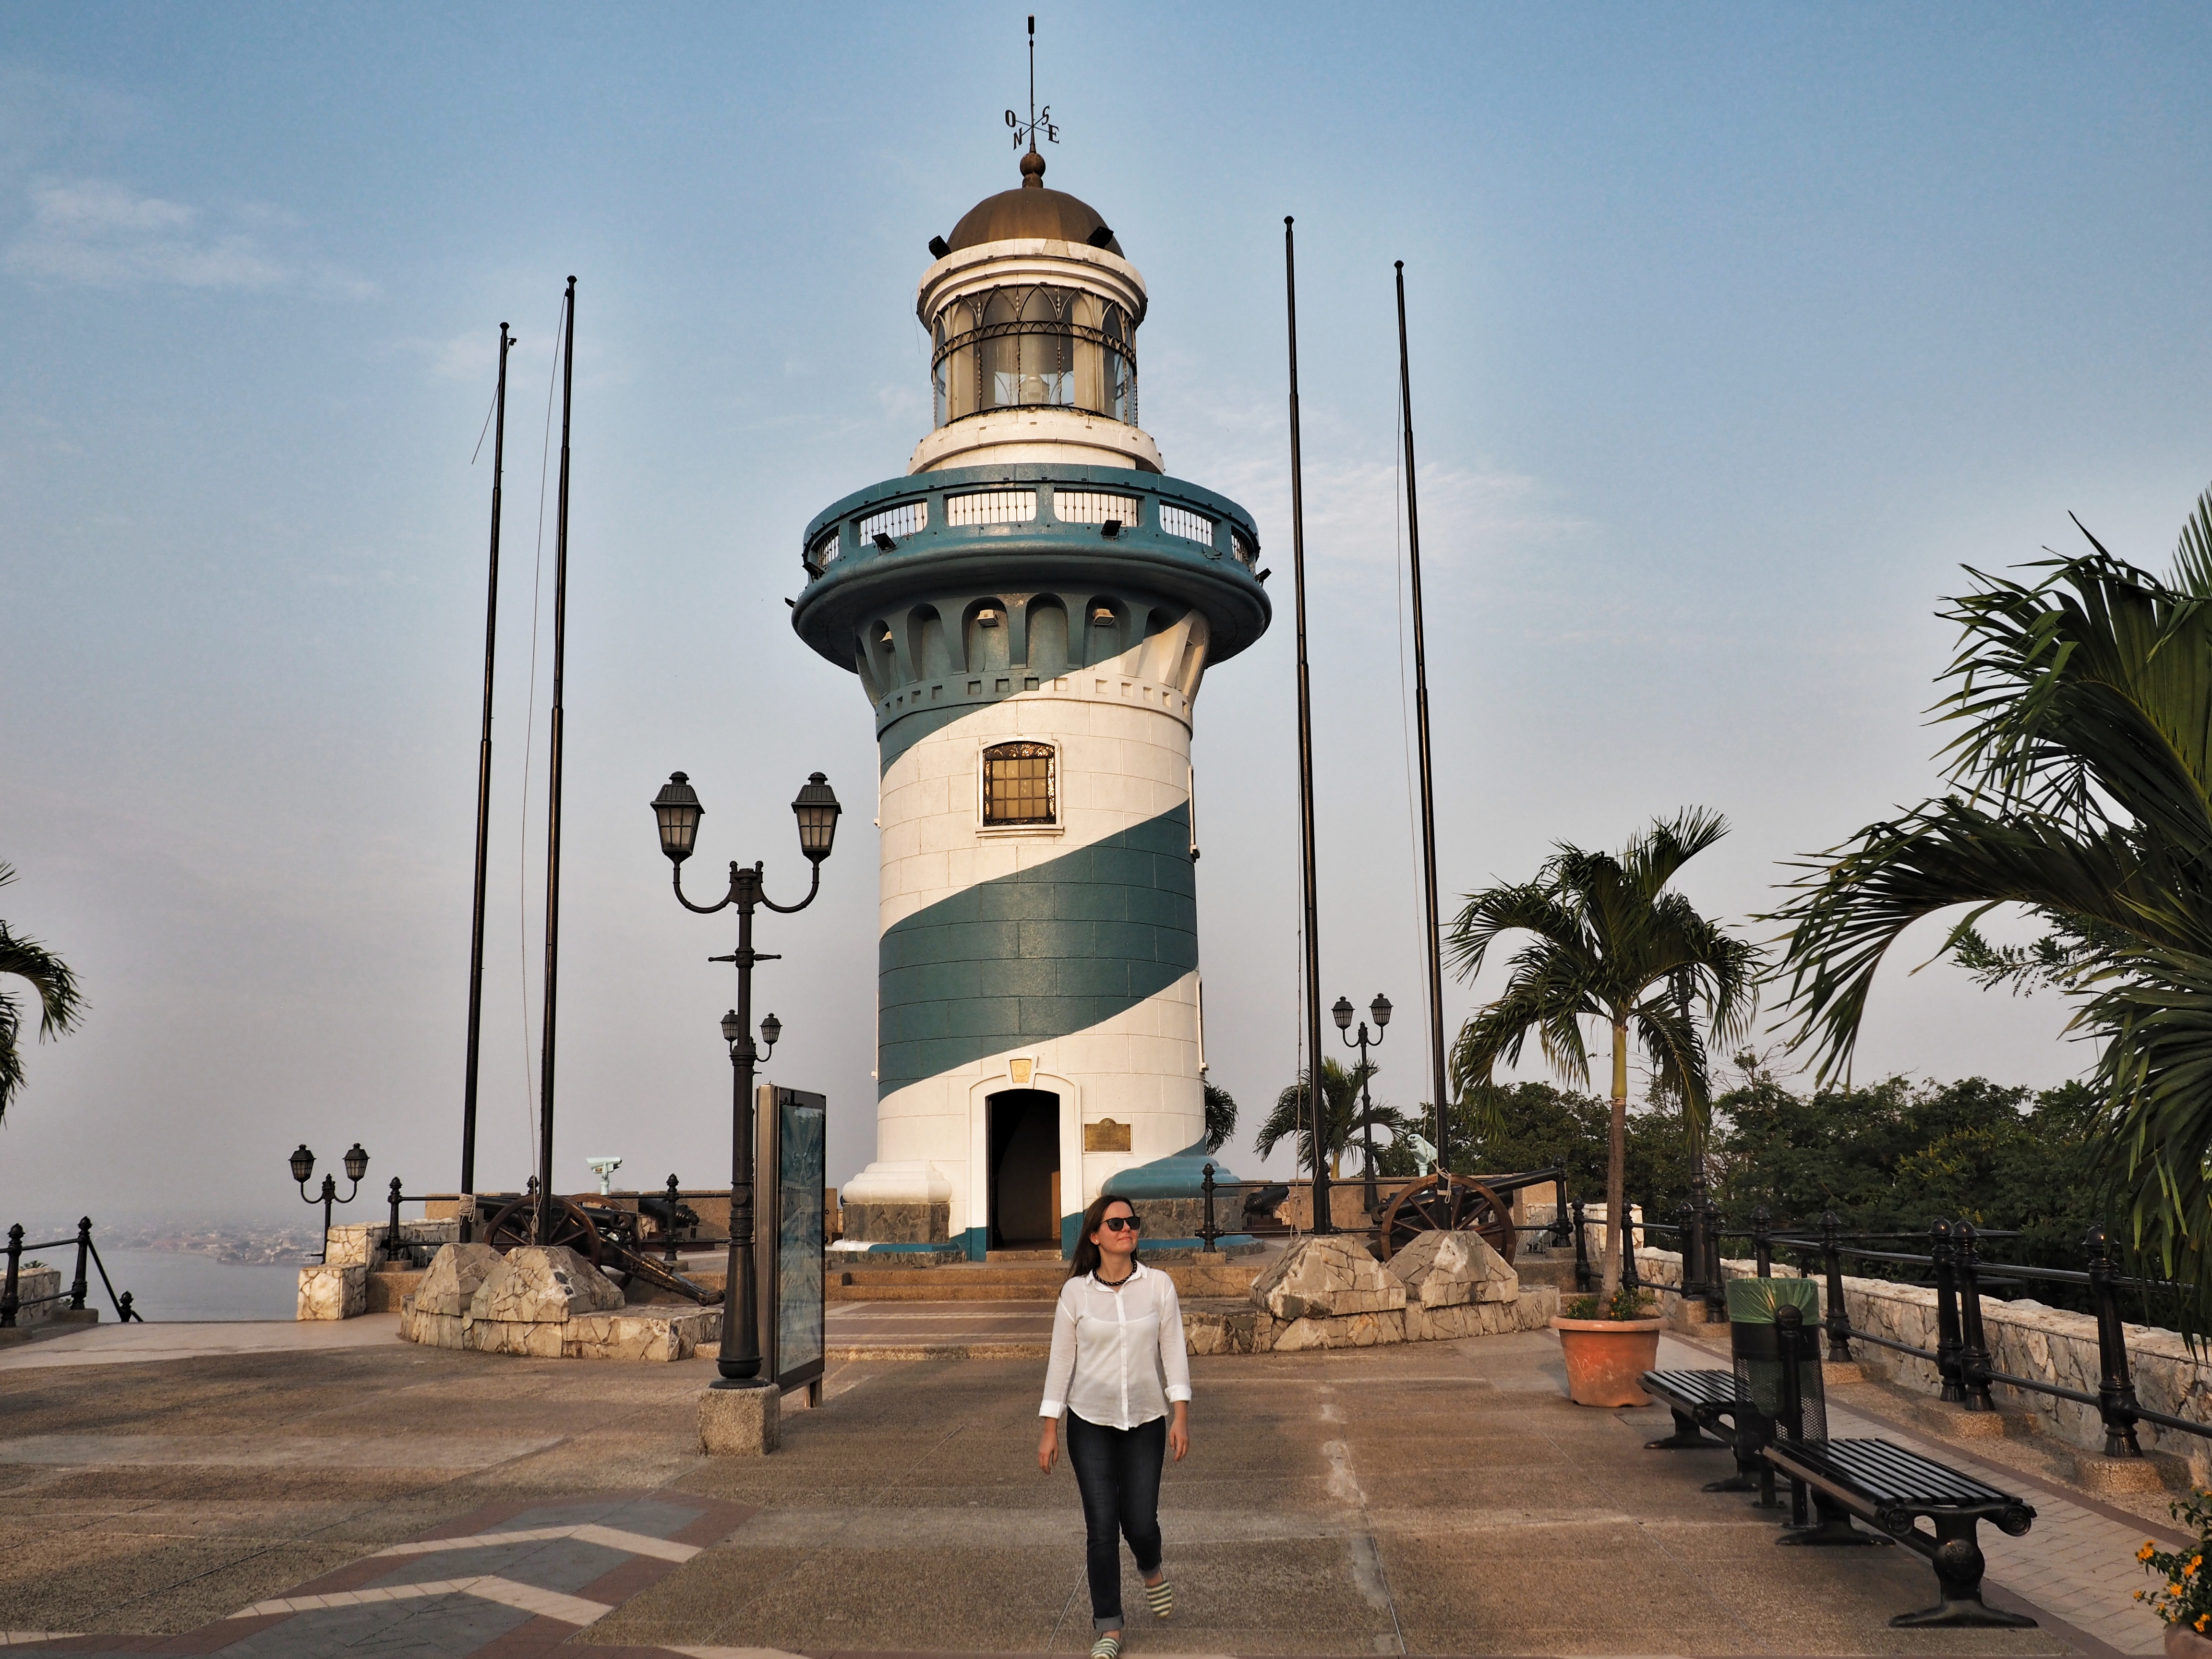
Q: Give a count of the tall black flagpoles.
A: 4